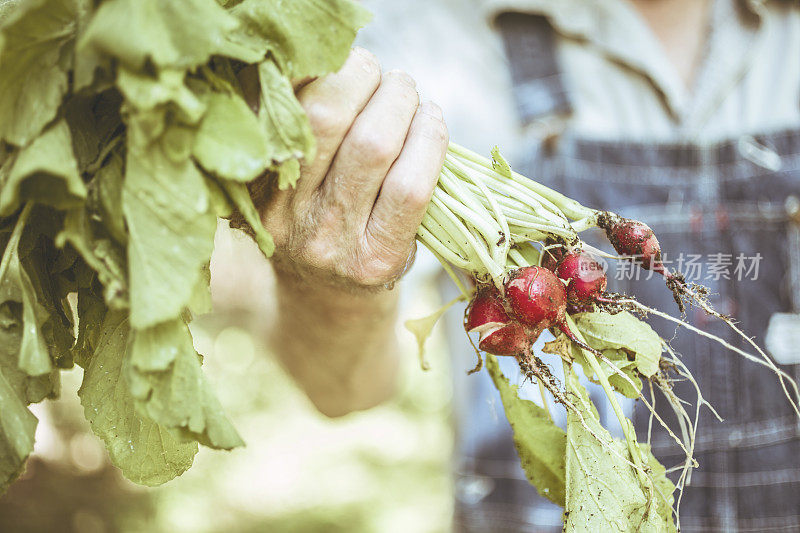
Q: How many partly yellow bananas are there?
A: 0